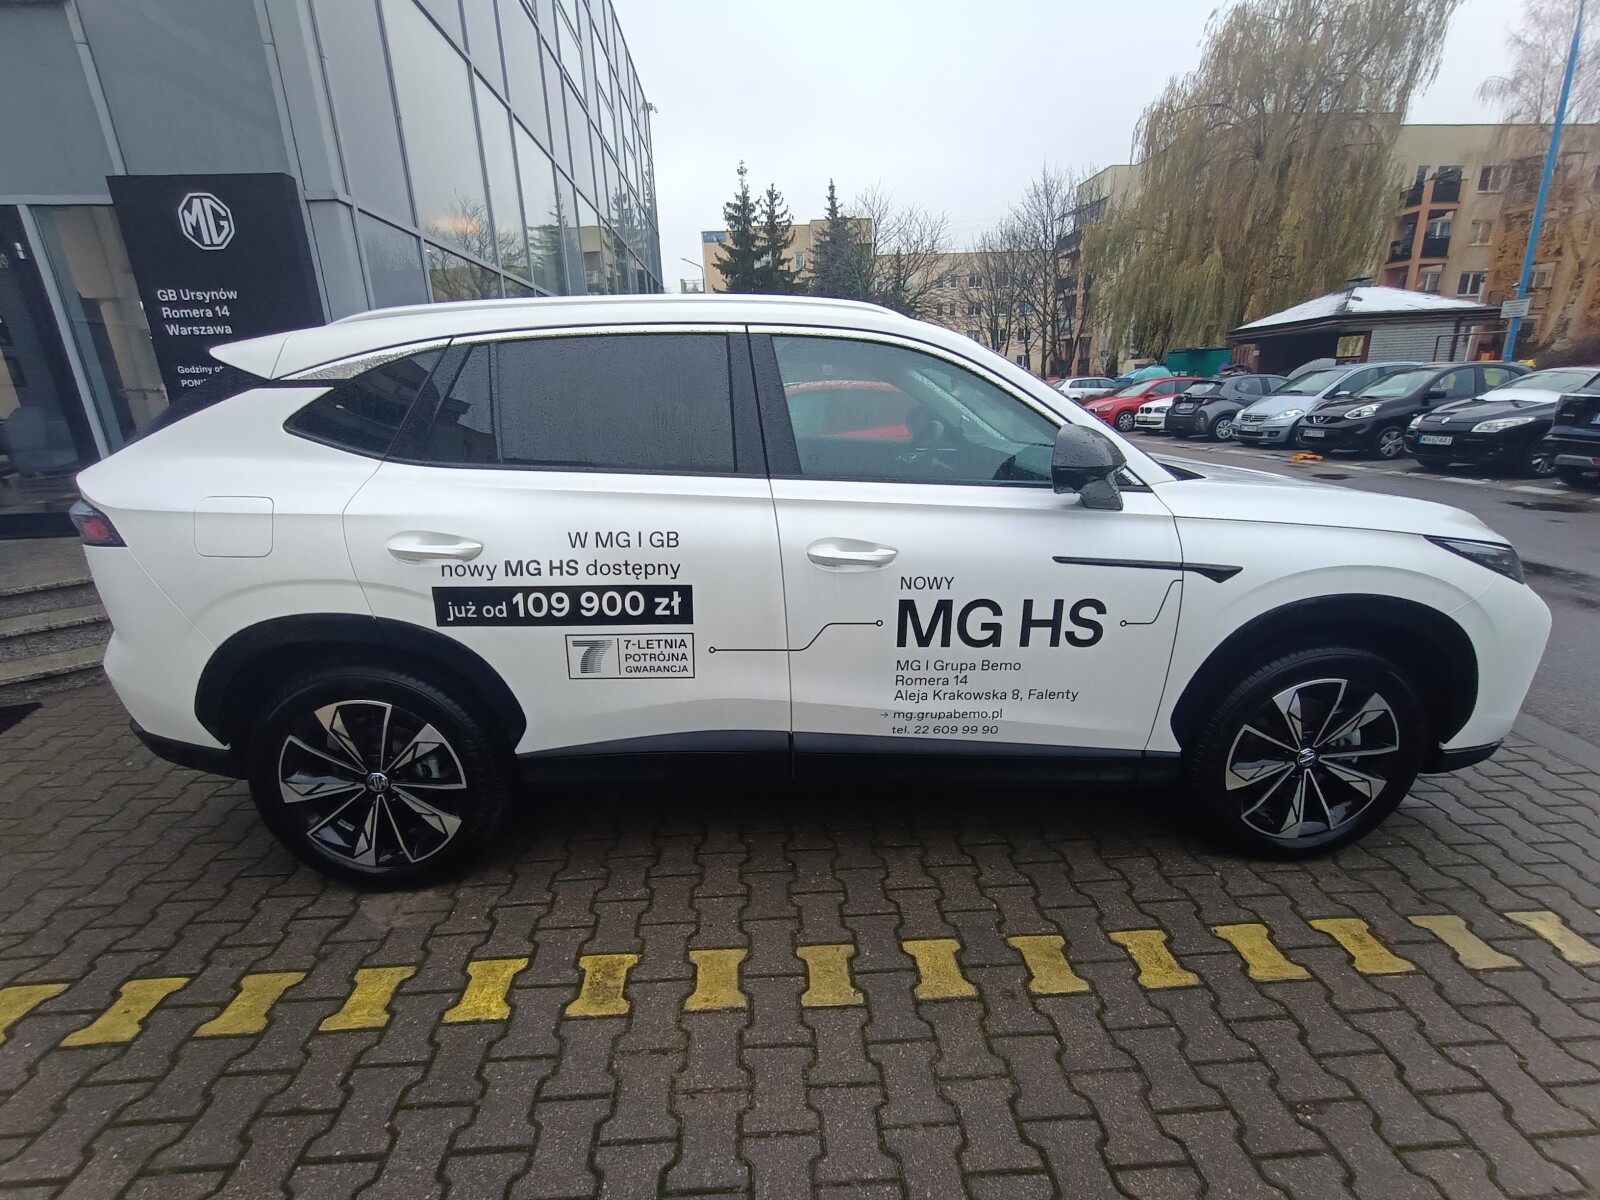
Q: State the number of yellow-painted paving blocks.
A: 15